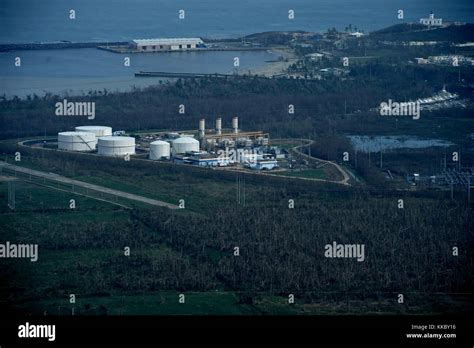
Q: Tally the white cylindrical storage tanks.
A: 5